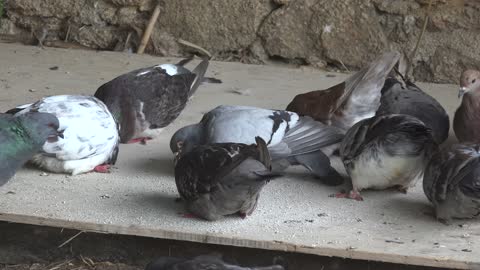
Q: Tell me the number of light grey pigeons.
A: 1